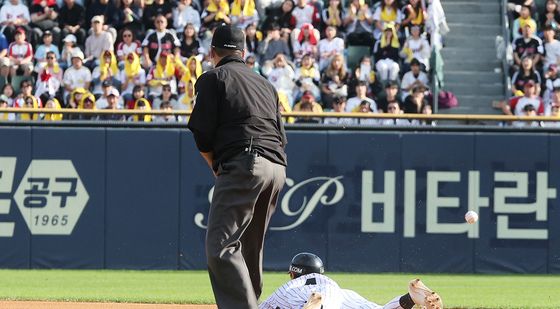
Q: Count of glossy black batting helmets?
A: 1